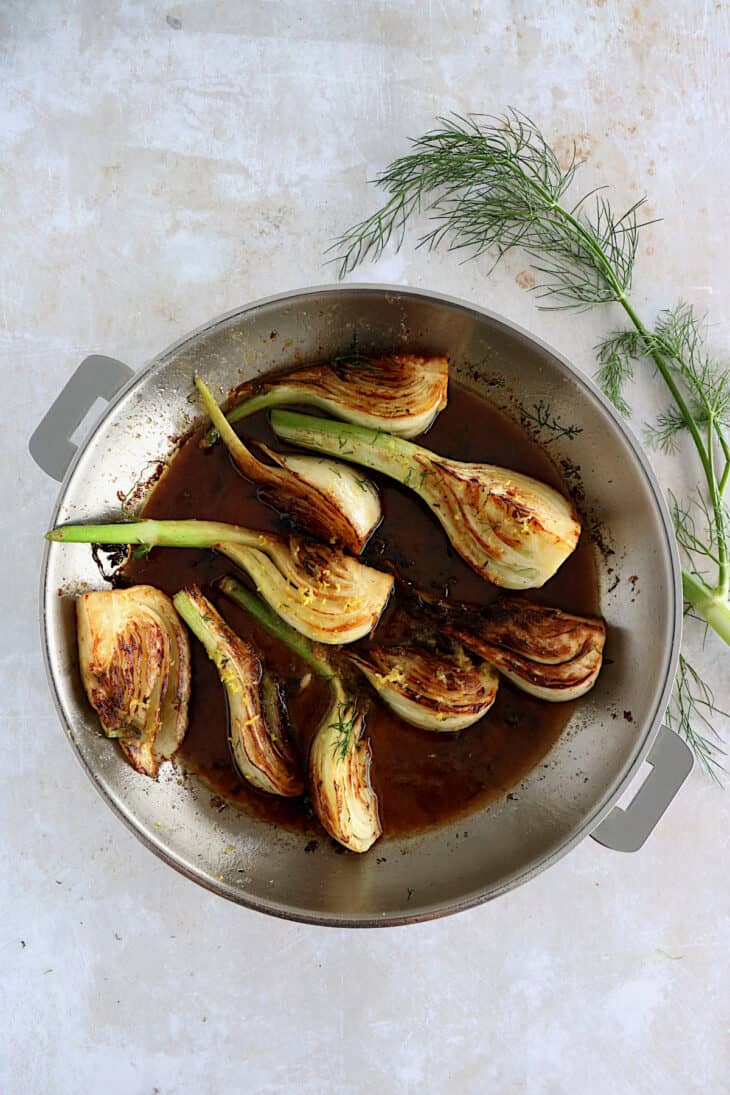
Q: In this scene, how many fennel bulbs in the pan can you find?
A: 9